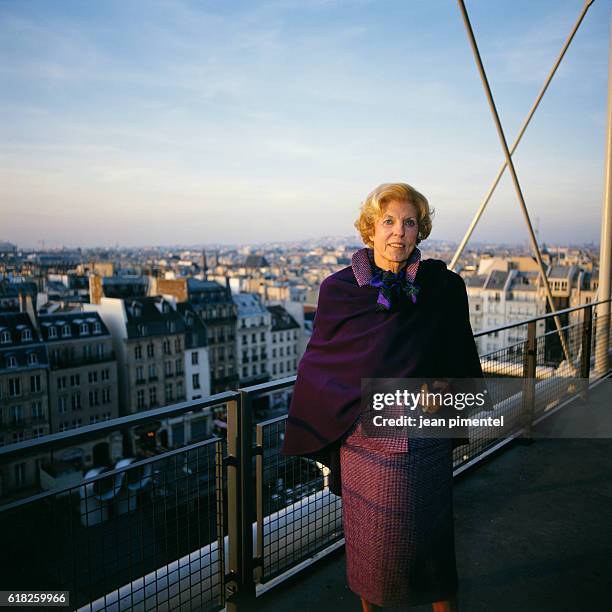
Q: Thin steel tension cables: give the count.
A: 2